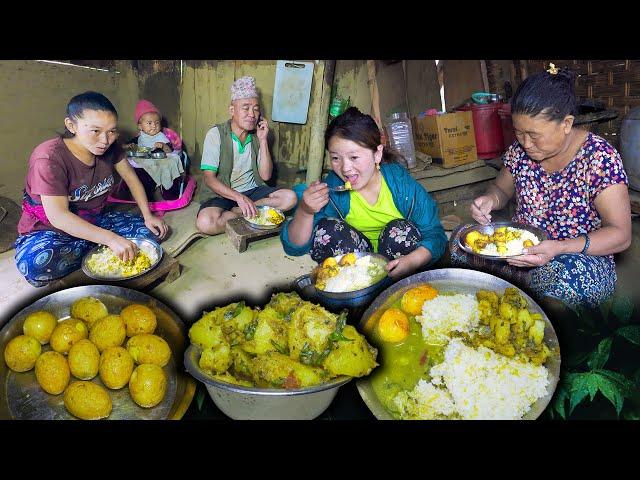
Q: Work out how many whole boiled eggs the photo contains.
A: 14